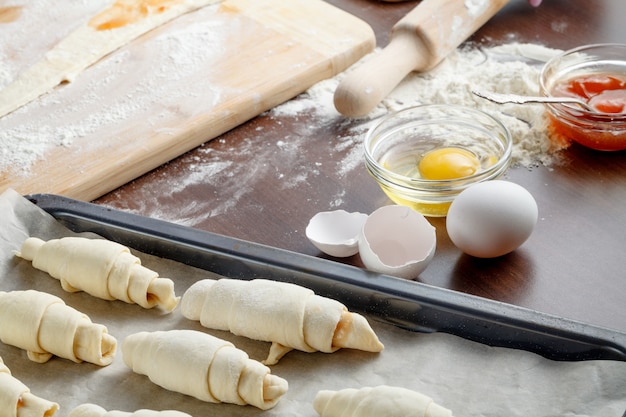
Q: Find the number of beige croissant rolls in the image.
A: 7